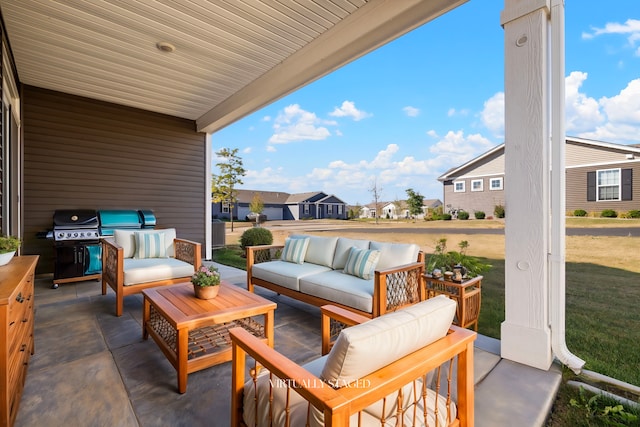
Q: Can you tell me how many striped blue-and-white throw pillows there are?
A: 3